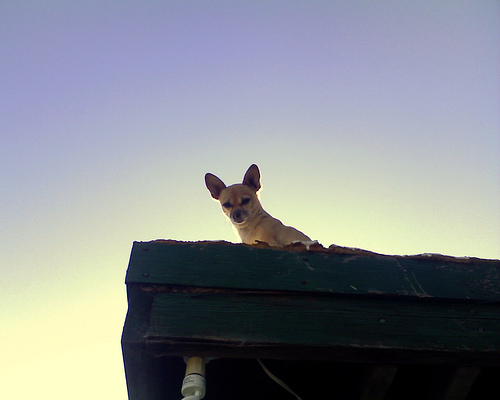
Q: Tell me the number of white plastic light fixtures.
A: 1